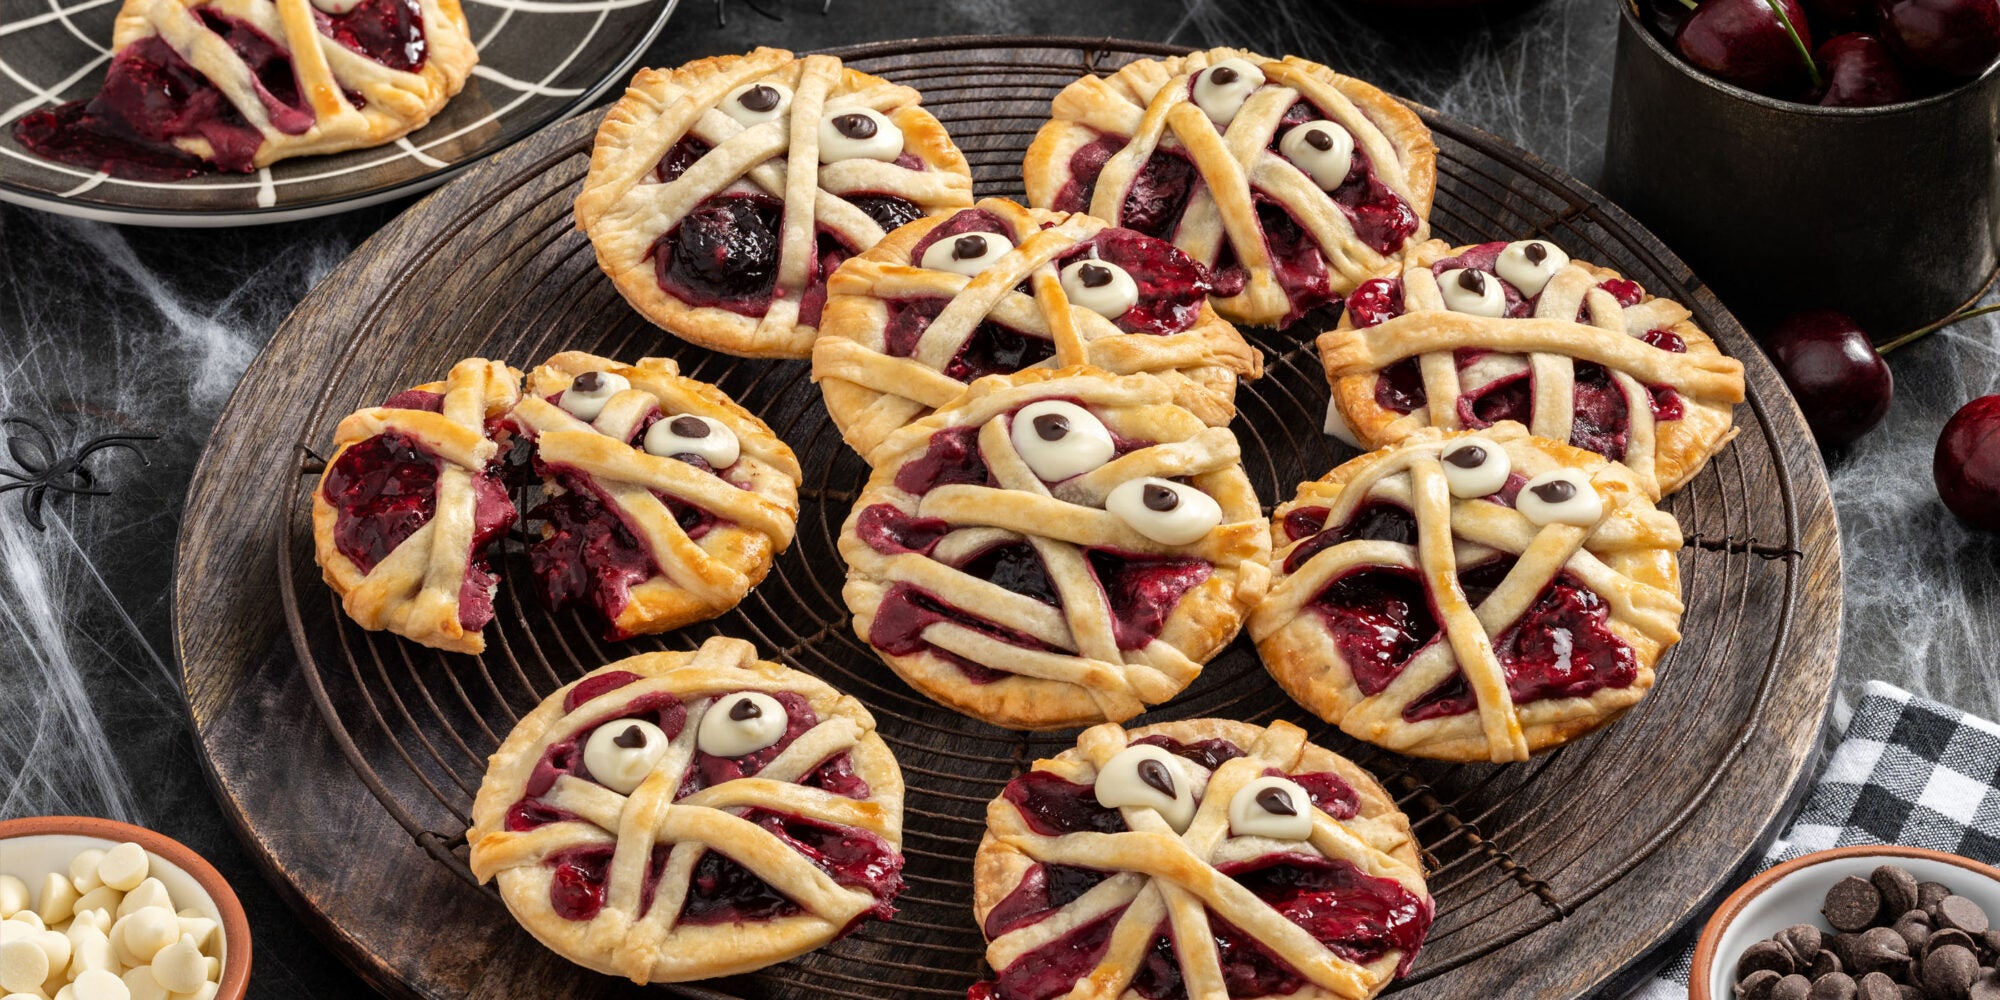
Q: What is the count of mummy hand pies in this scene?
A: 10